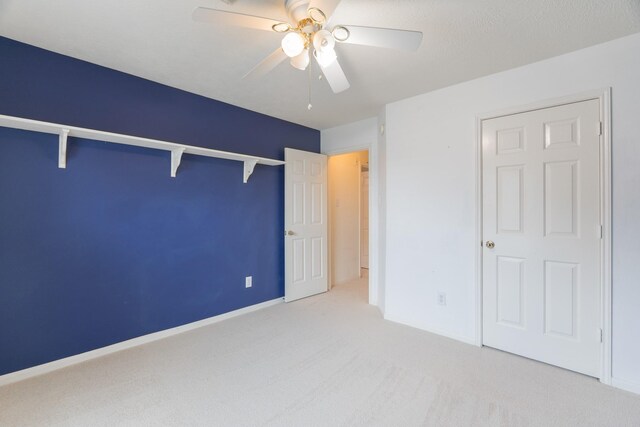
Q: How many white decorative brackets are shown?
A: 3